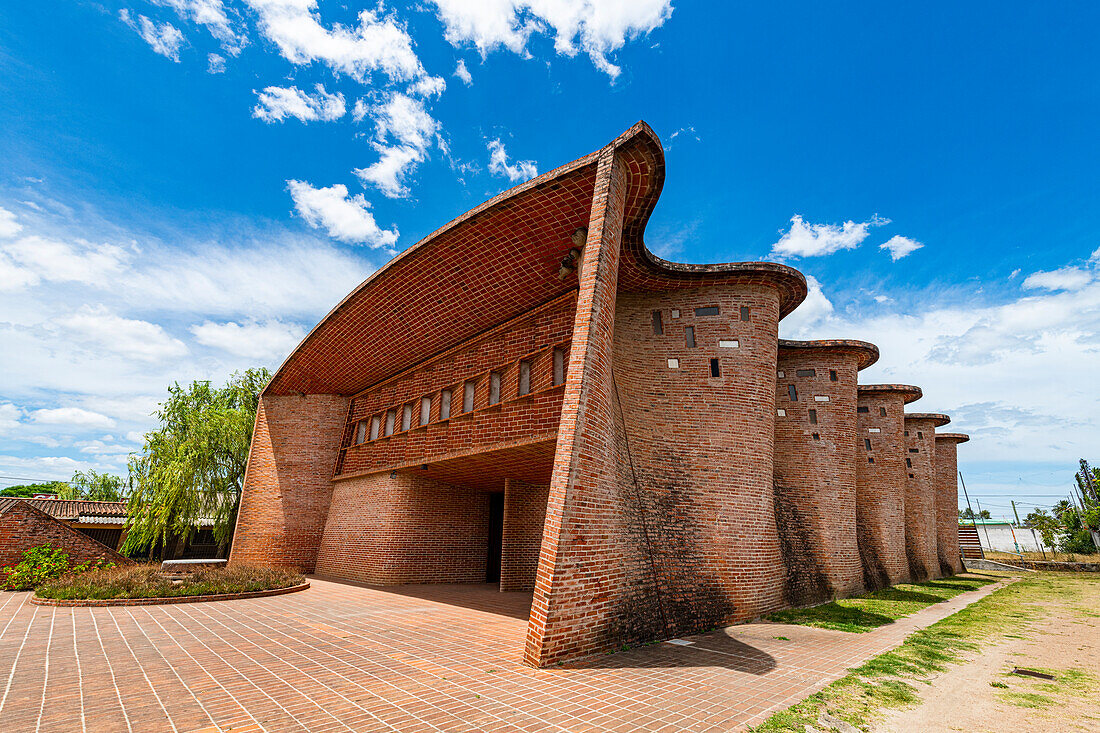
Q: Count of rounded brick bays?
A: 5